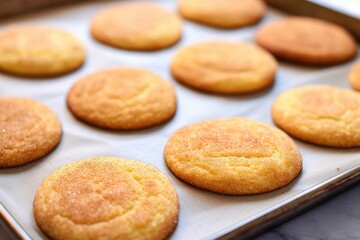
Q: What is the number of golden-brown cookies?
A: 11